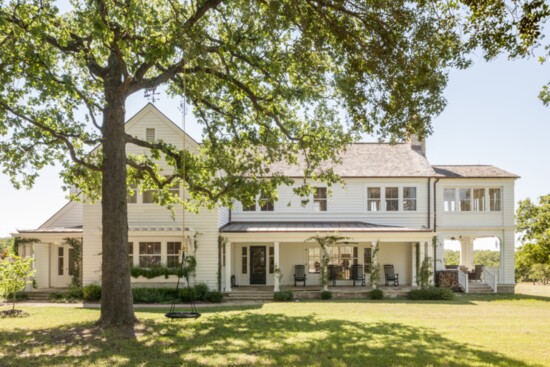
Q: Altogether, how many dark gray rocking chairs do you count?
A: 4